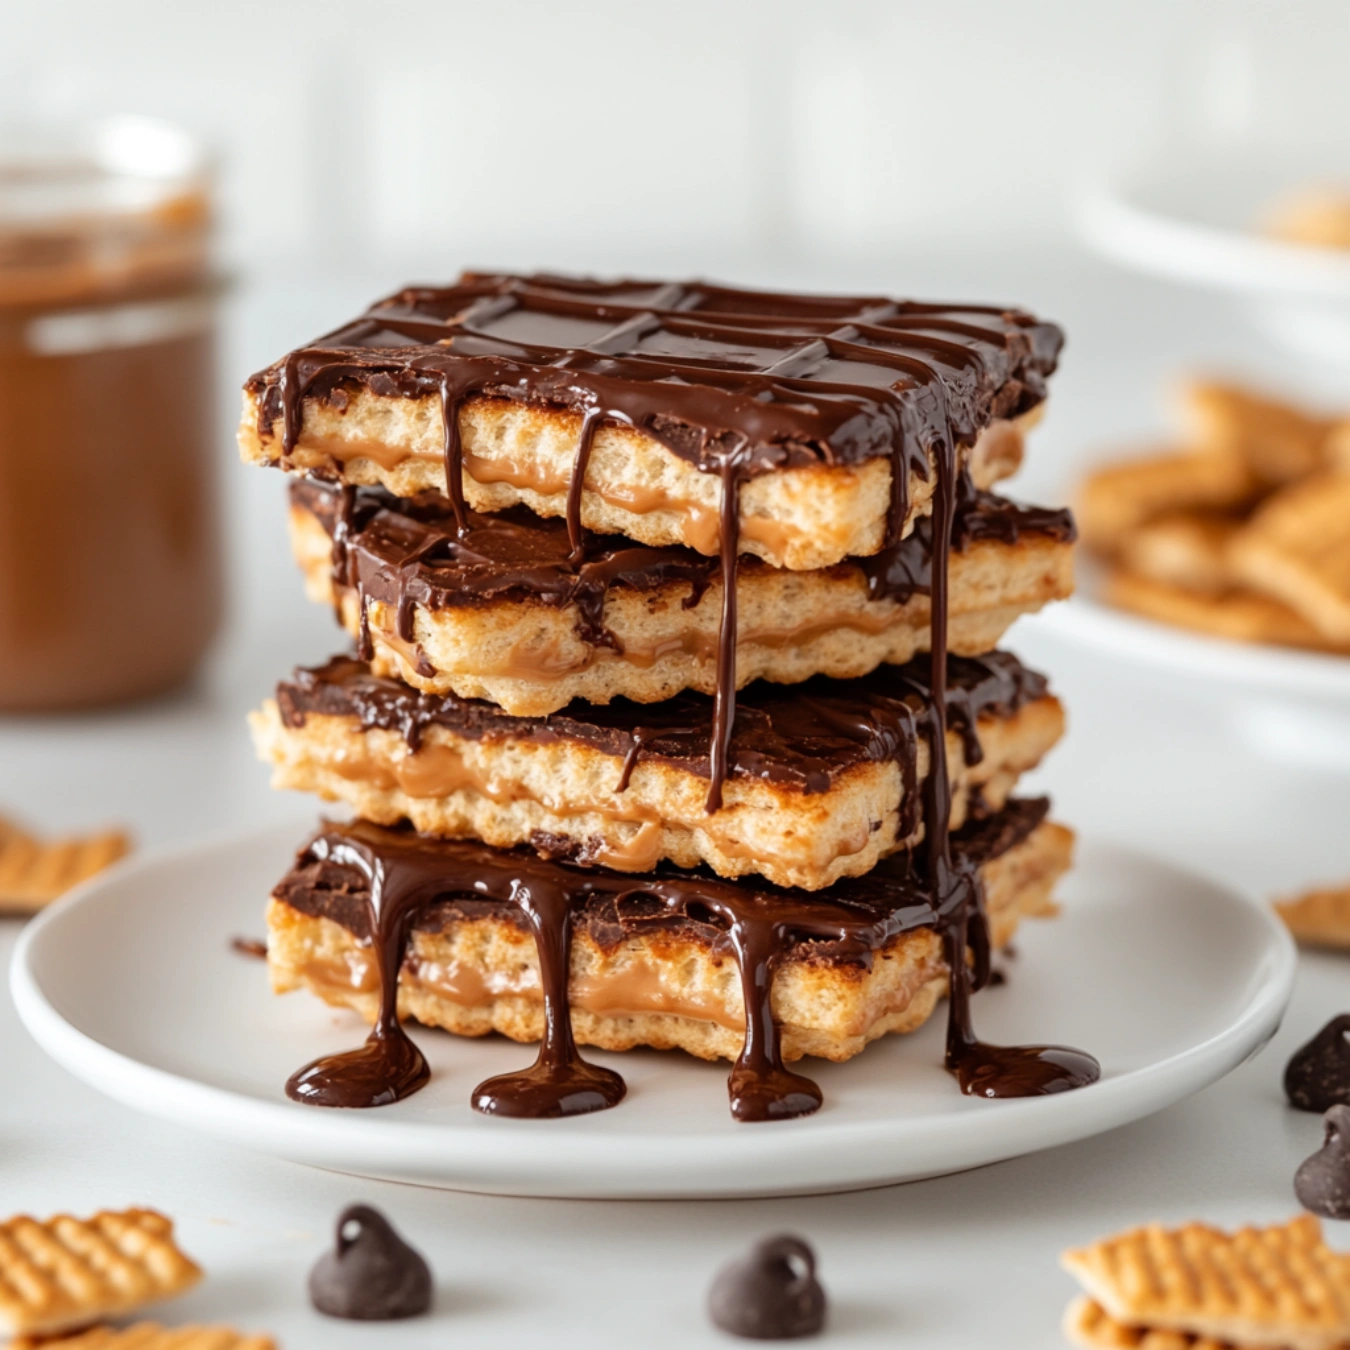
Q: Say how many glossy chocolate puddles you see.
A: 4